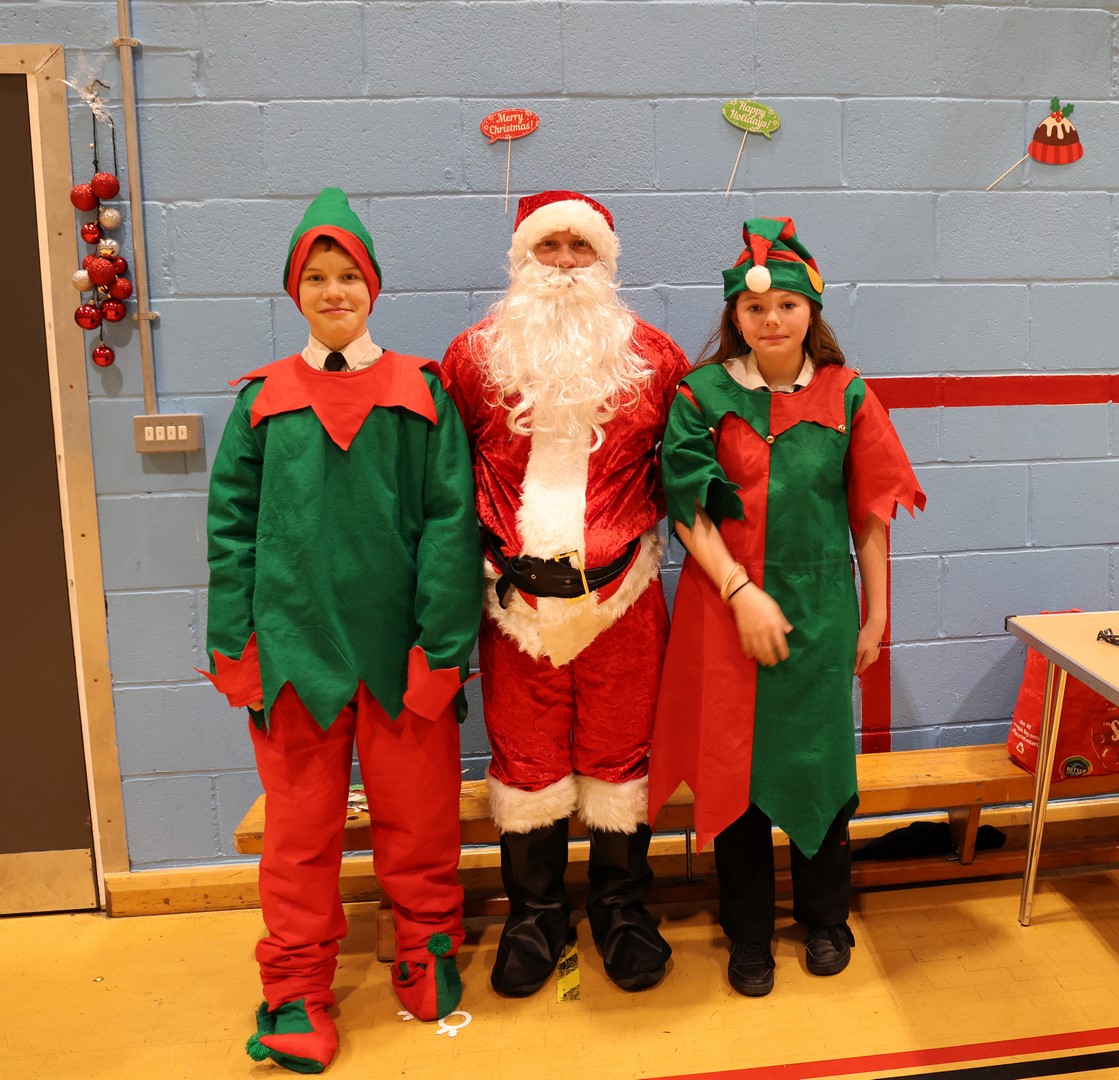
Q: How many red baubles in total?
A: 10